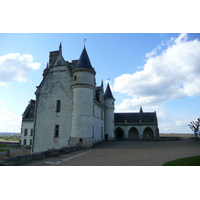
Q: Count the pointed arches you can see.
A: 3